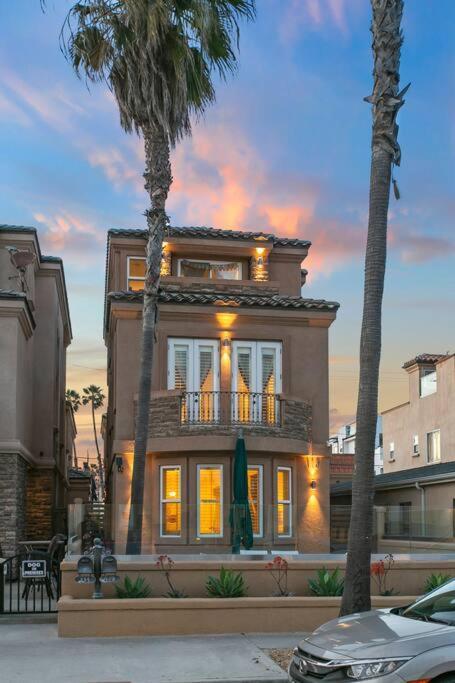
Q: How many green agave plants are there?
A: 4